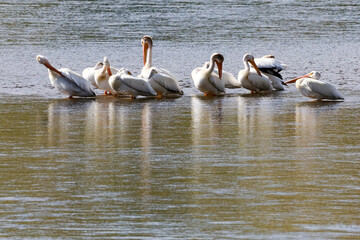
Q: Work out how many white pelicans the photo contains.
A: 11